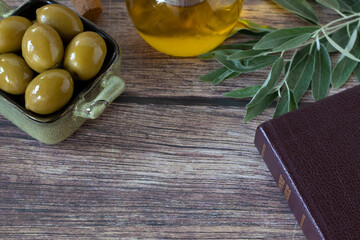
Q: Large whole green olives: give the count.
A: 6